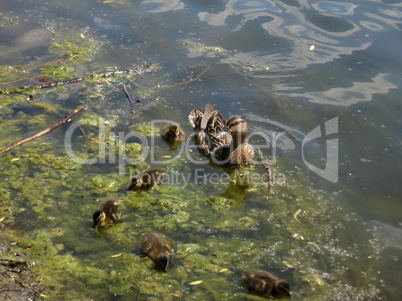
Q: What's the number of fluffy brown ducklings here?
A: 5